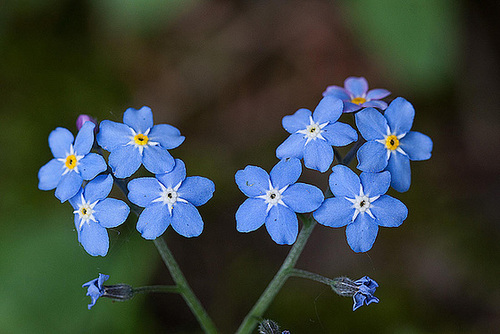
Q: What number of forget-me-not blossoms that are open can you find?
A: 9